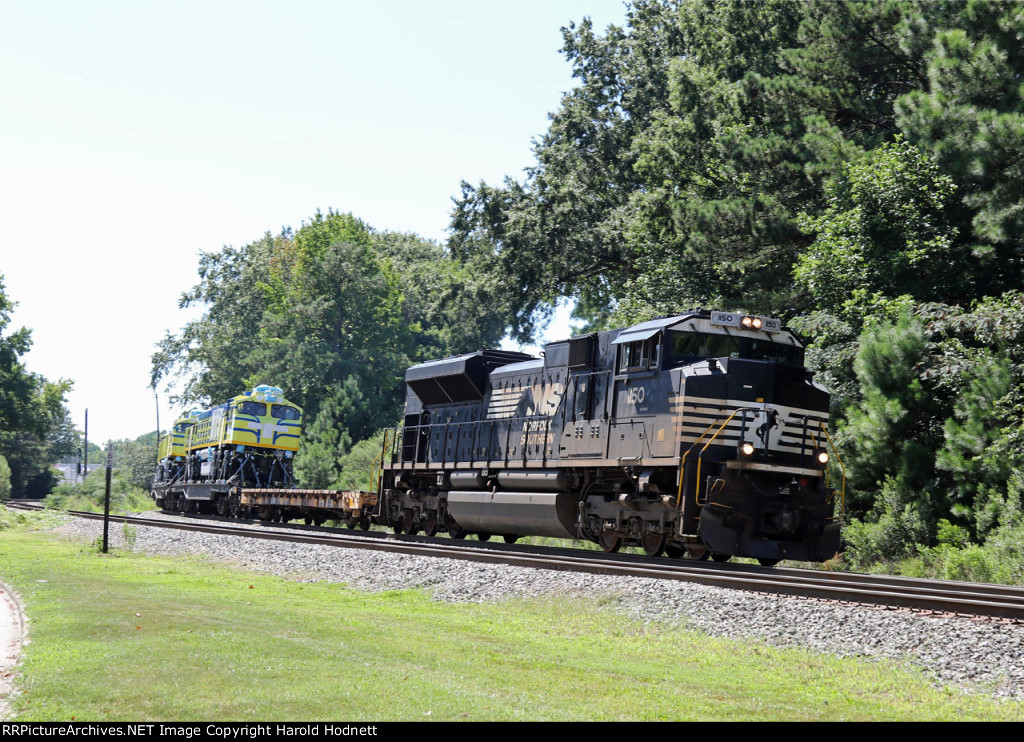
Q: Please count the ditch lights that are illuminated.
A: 2